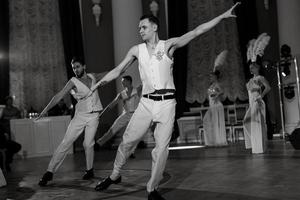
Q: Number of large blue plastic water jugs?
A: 0